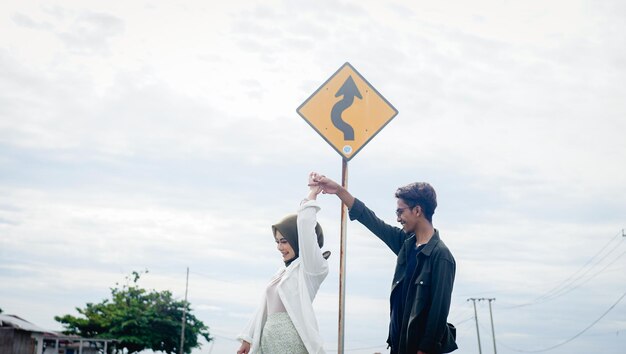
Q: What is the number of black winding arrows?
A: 1